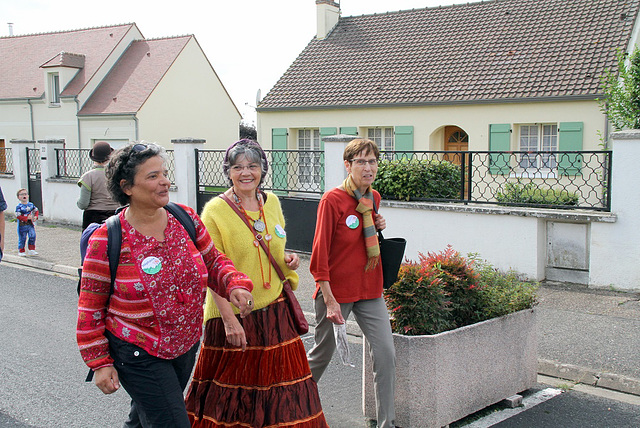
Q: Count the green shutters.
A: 6